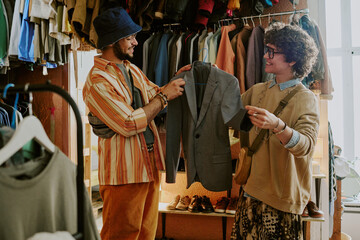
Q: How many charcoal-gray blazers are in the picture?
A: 1